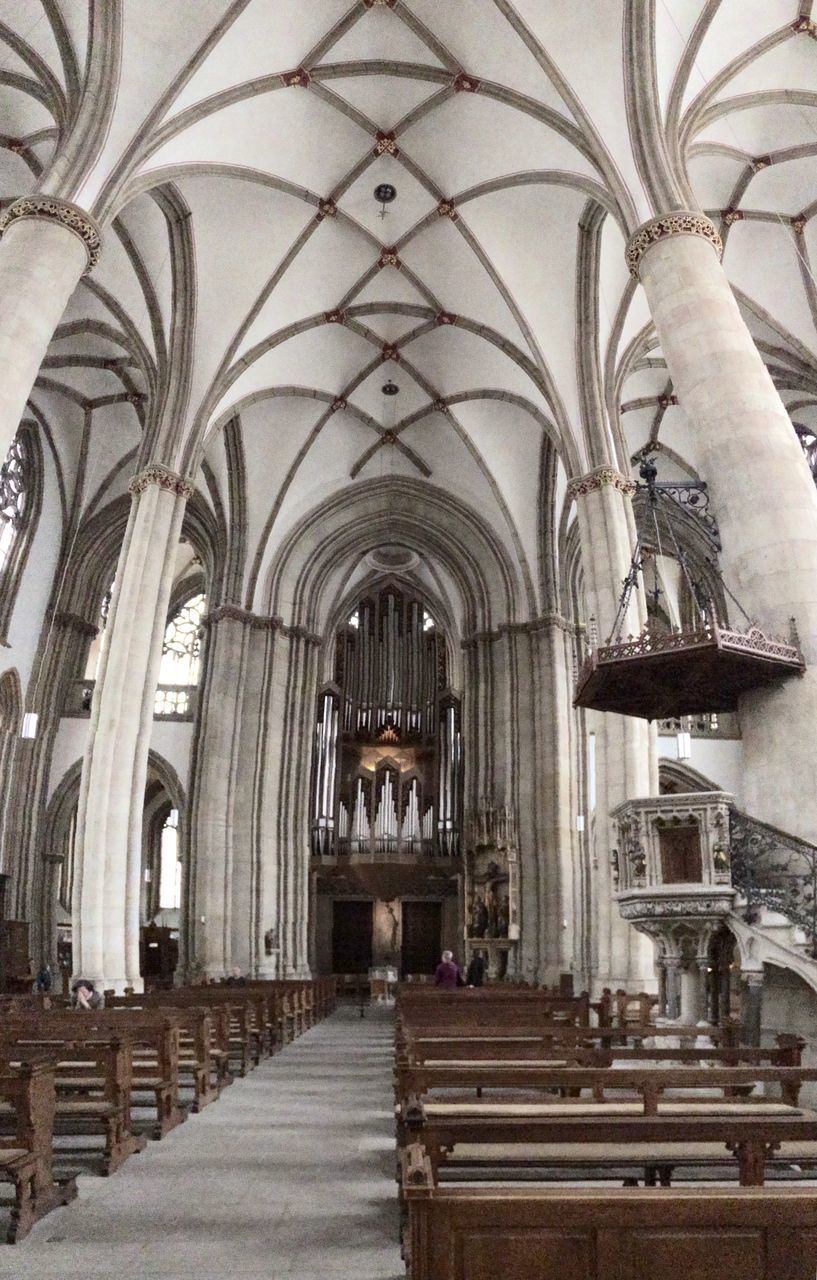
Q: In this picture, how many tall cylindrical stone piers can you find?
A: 4